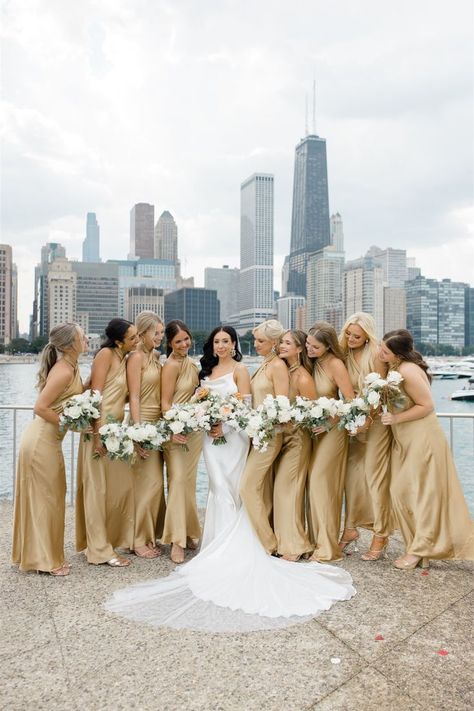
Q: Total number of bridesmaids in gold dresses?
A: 9